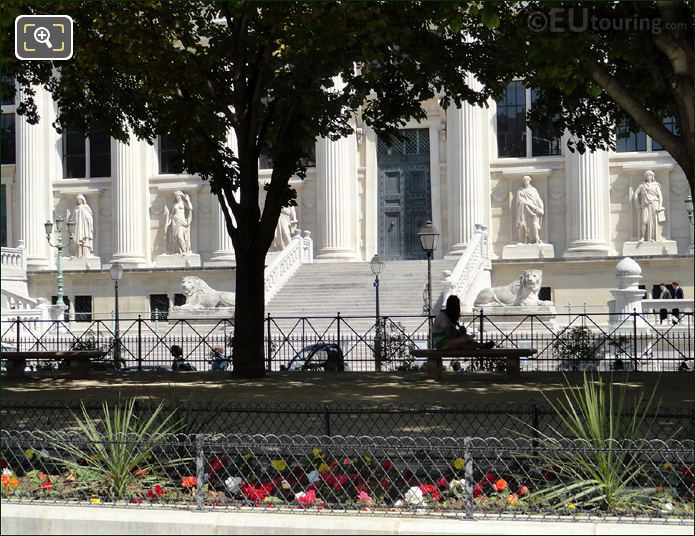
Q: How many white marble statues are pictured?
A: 7